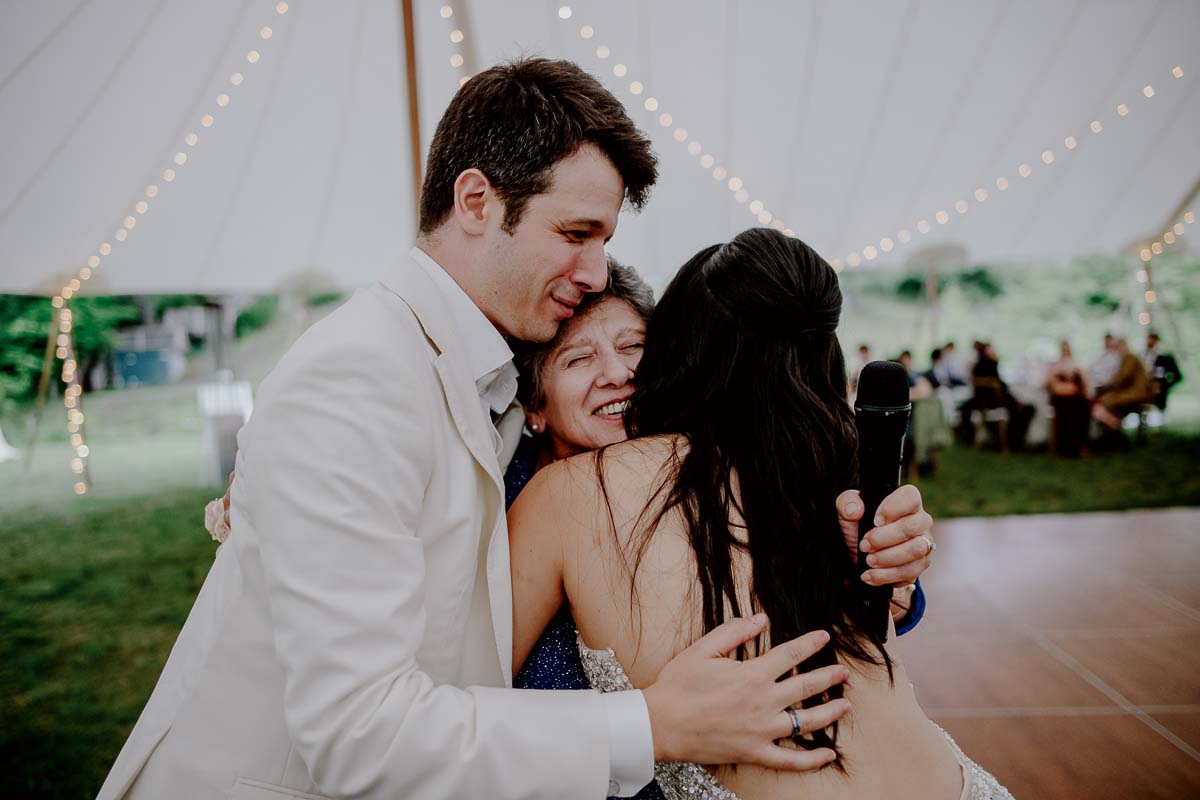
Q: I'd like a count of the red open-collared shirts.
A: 0